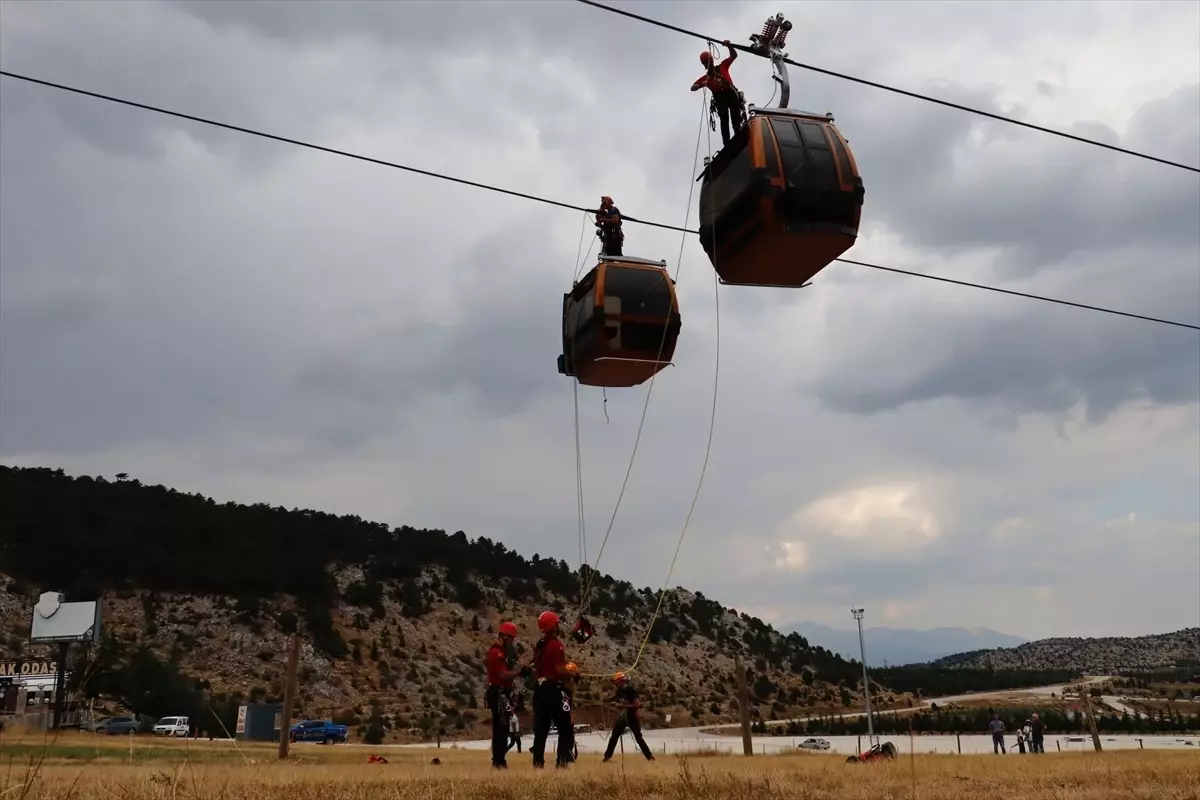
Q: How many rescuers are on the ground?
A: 4